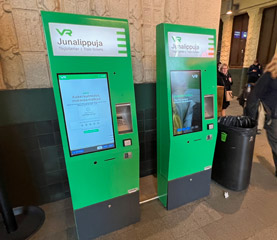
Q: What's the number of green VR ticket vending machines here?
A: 2